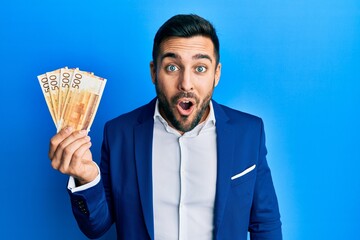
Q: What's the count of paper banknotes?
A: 4